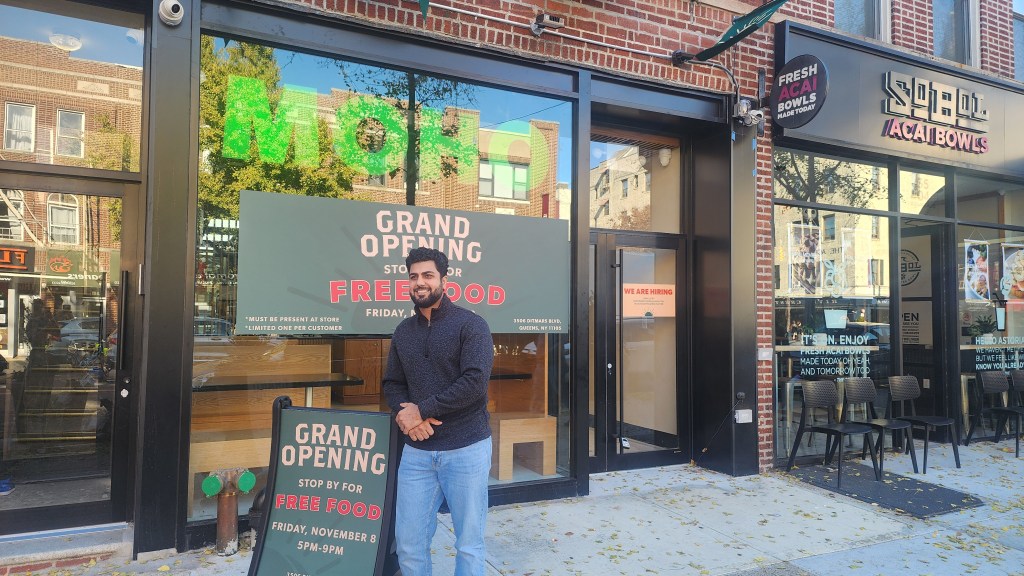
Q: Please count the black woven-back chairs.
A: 5